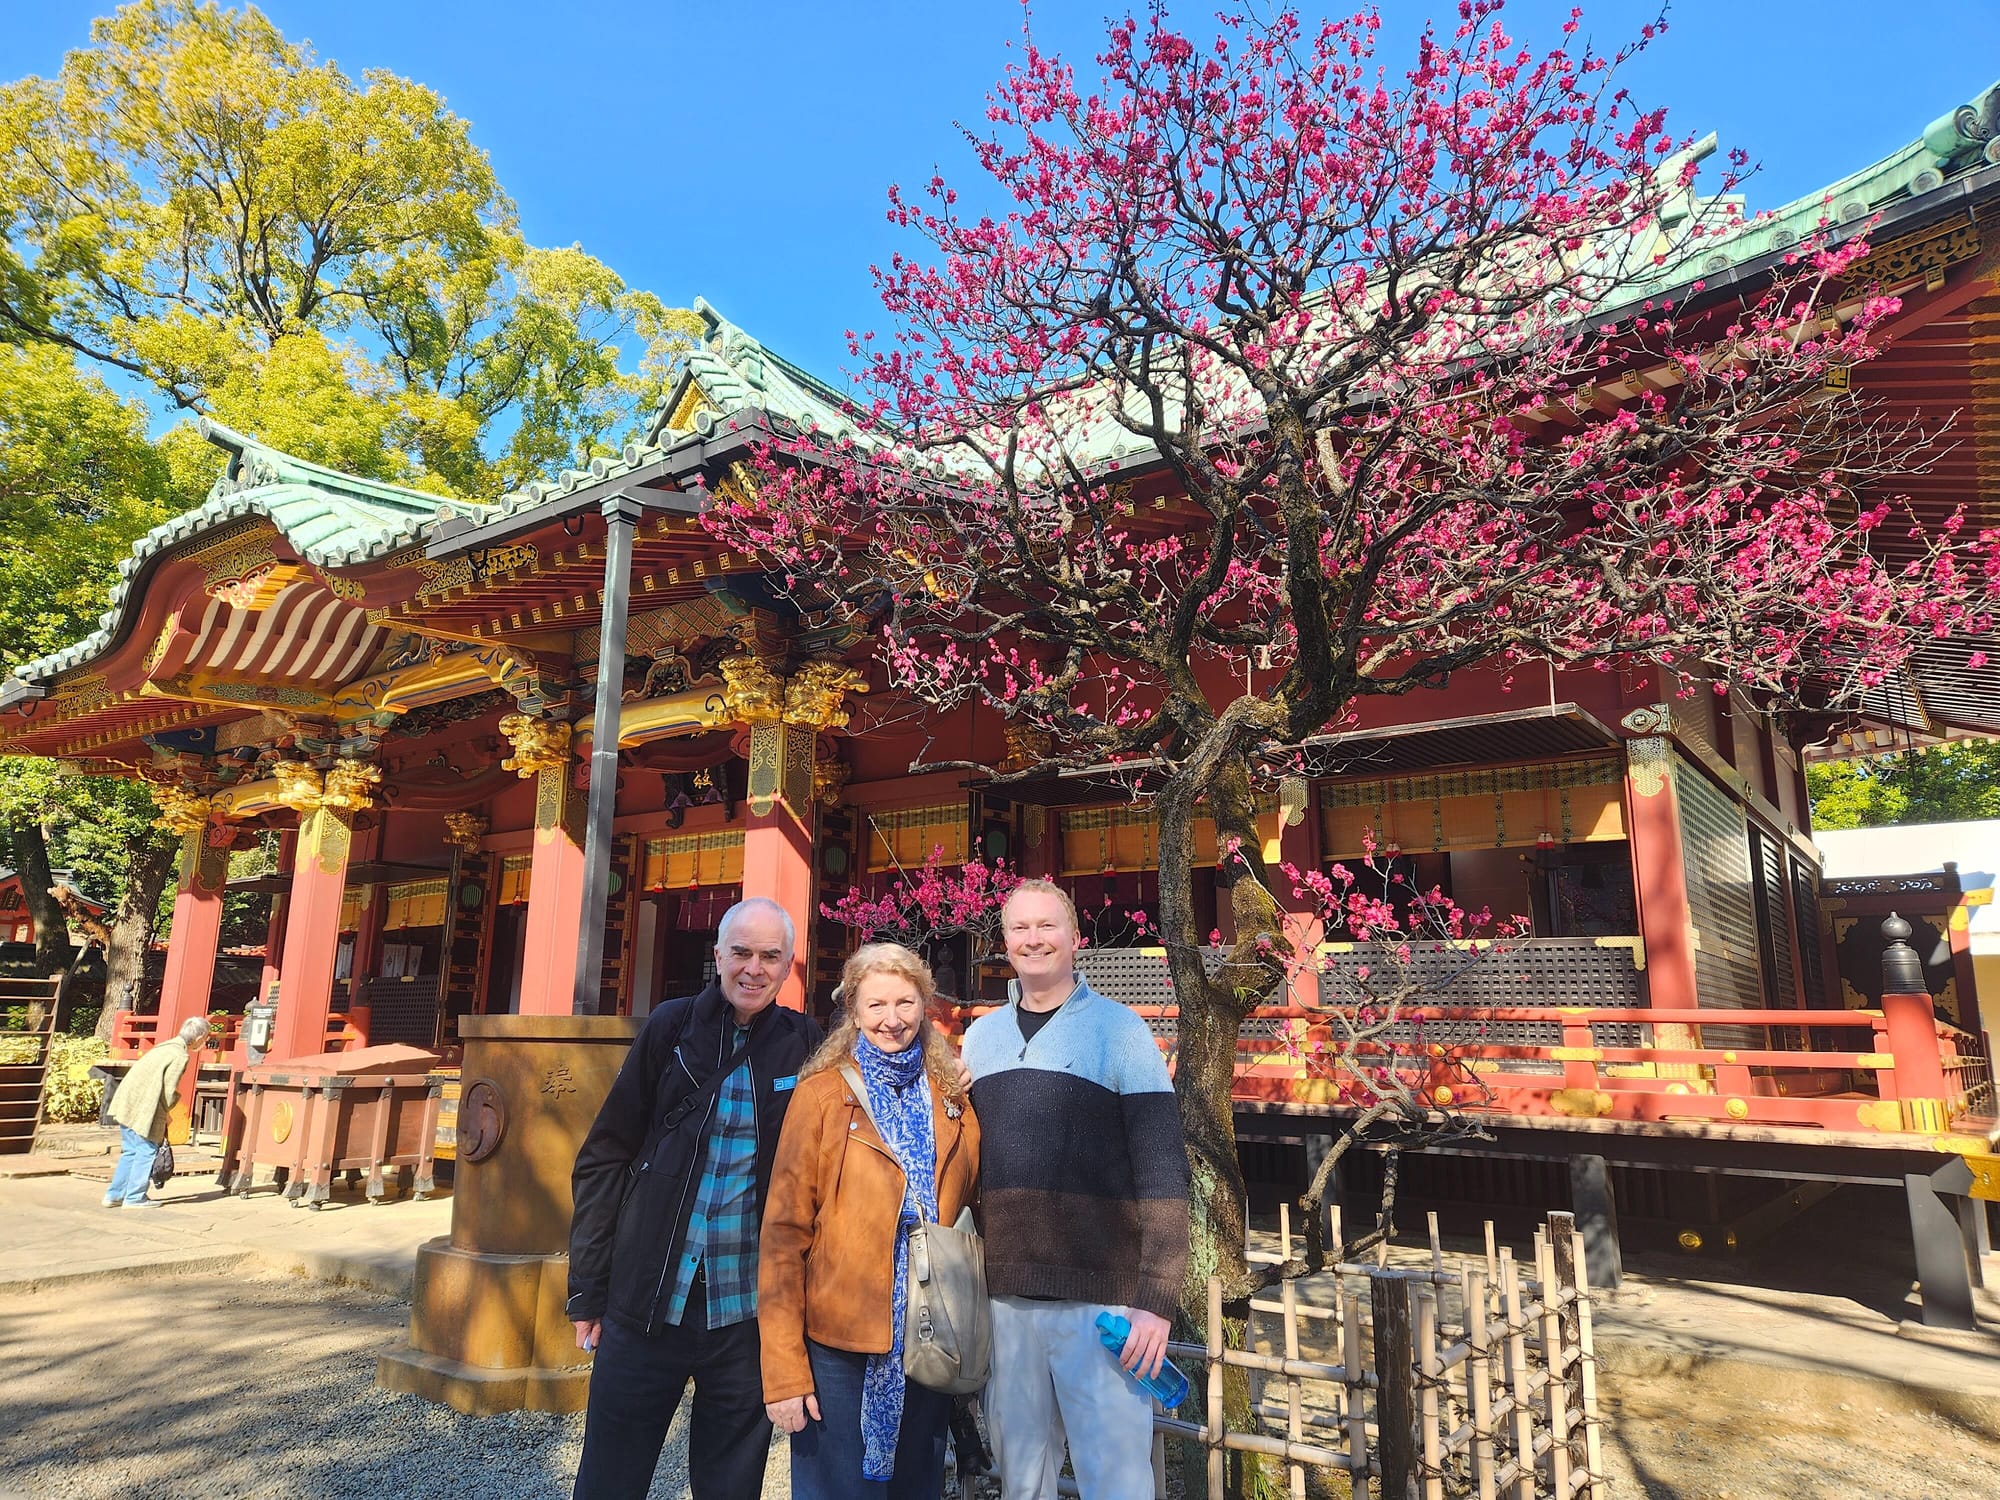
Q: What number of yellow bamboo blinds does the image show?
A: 7